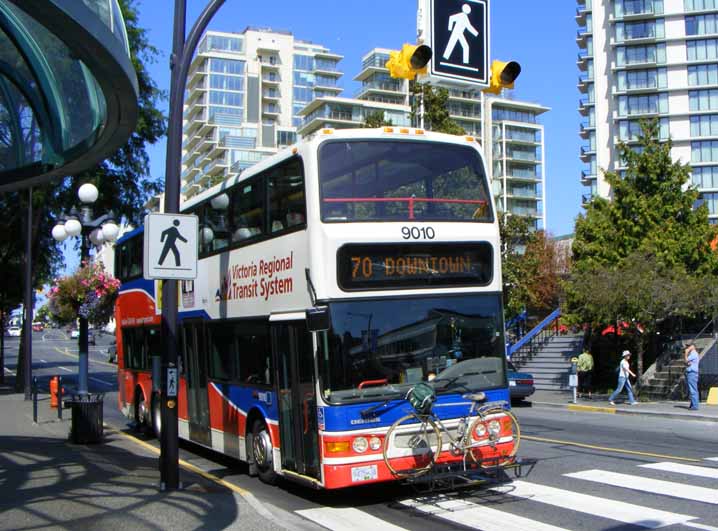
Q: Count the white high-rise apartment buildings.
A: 3